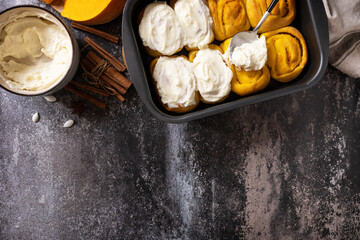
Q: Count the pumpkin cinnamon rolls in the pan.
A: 8